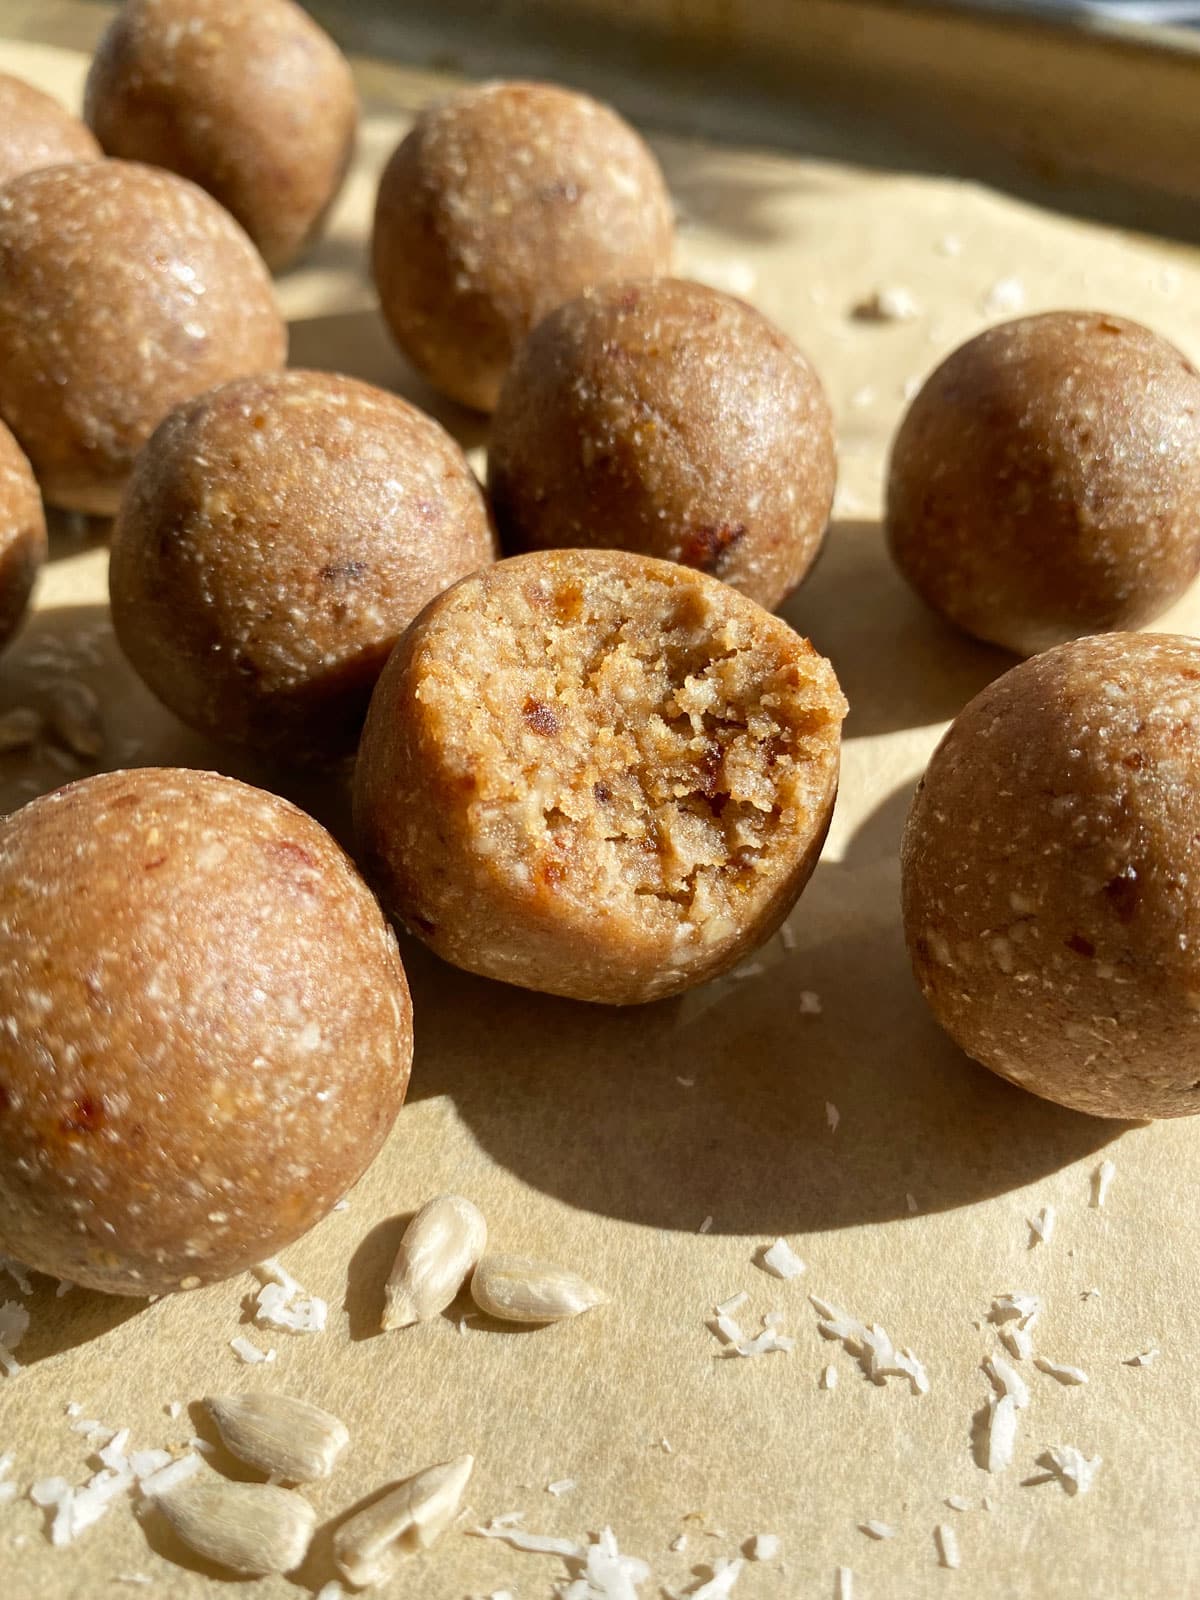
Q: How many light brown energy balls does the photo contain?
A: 11